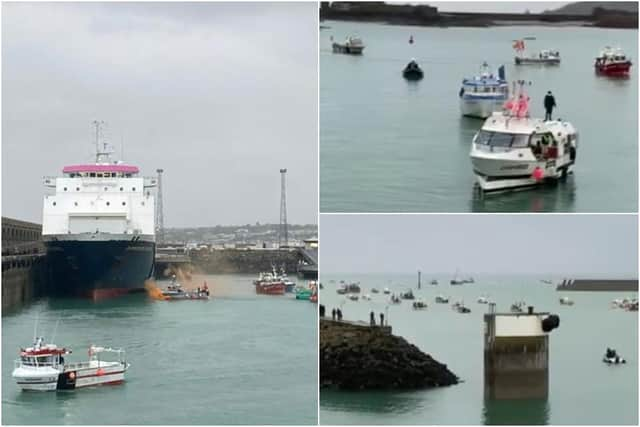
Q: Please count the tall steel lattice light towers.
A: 2